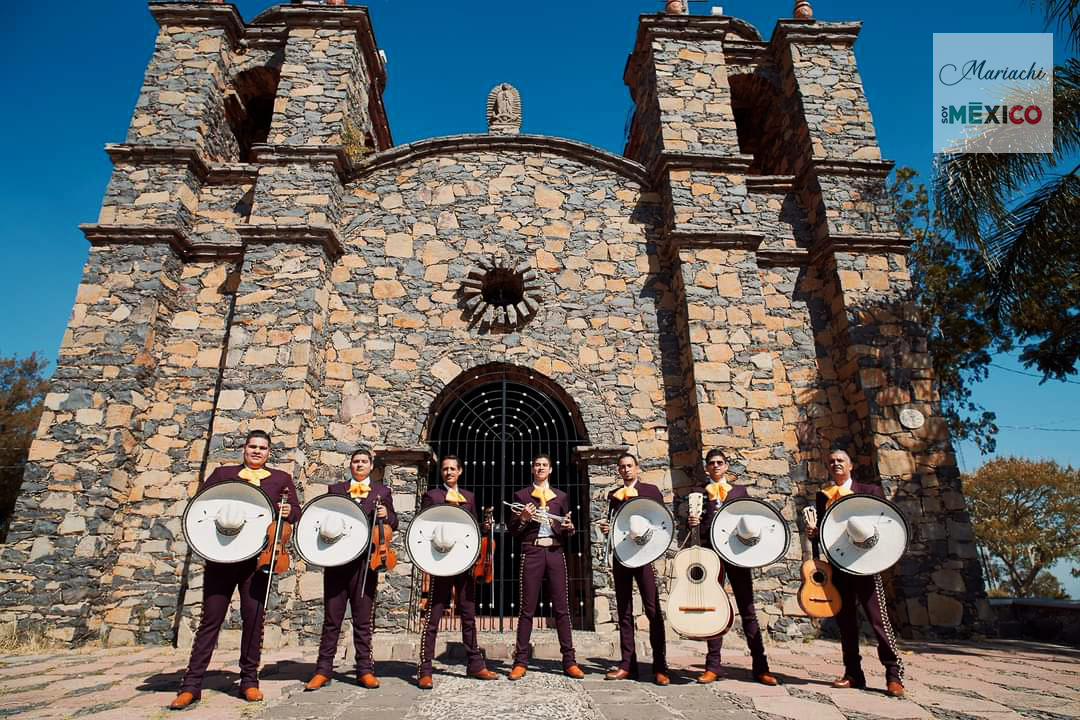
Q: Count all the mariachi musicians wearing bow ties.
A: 7